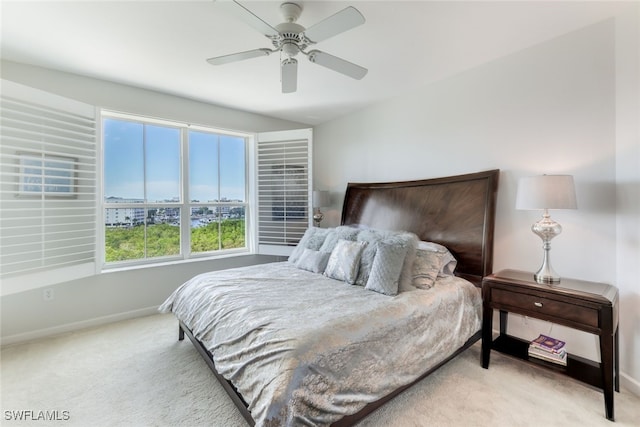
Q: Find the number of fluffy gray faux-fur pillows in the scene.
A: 3